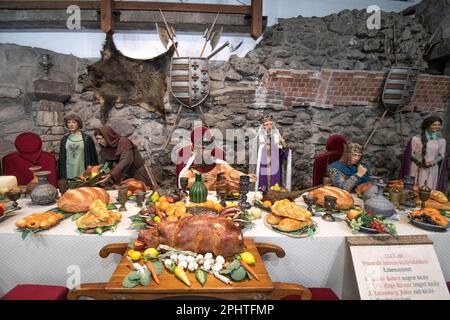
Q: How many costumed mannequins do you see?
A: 5